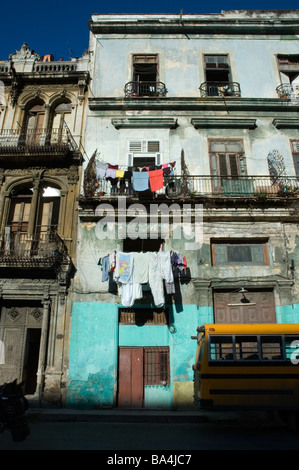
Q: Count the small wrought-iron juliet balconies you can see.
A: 3